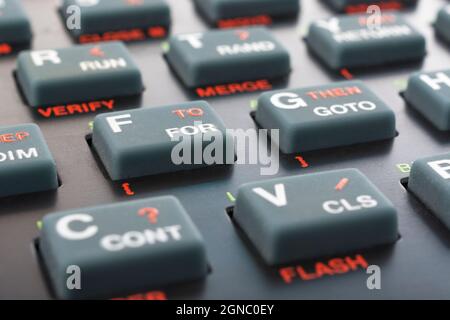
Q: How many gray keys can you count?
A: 15